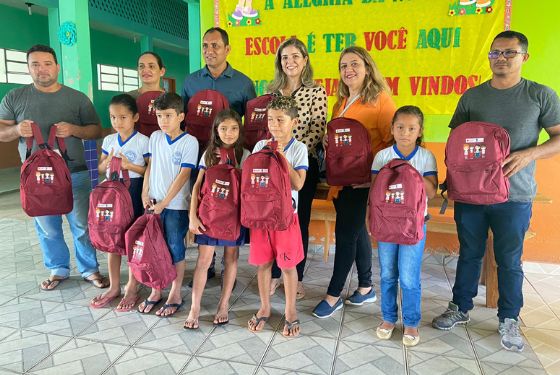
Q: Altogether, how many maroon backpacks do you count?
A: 11